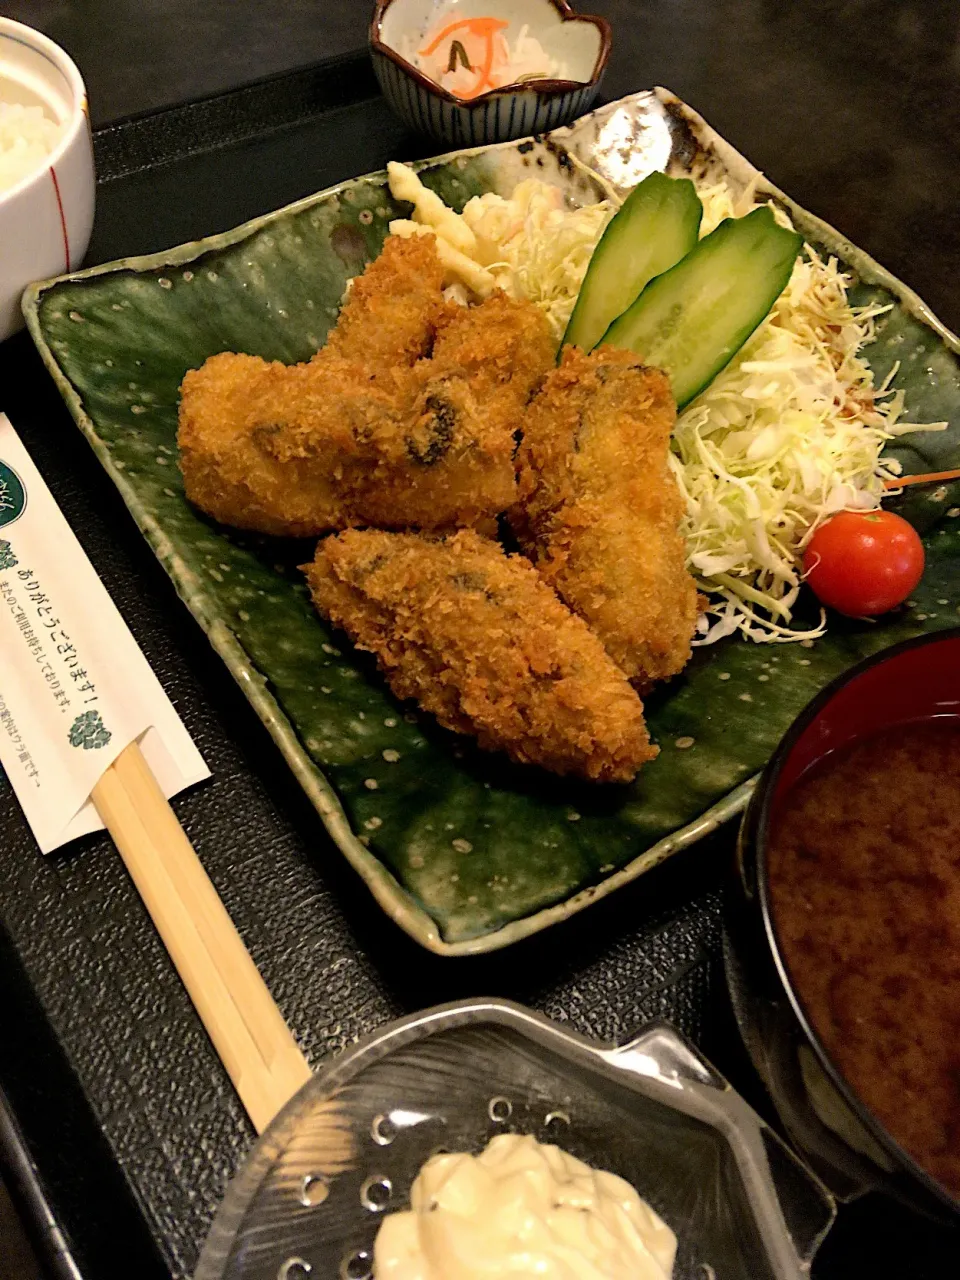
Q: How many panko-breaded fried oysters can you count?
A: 5